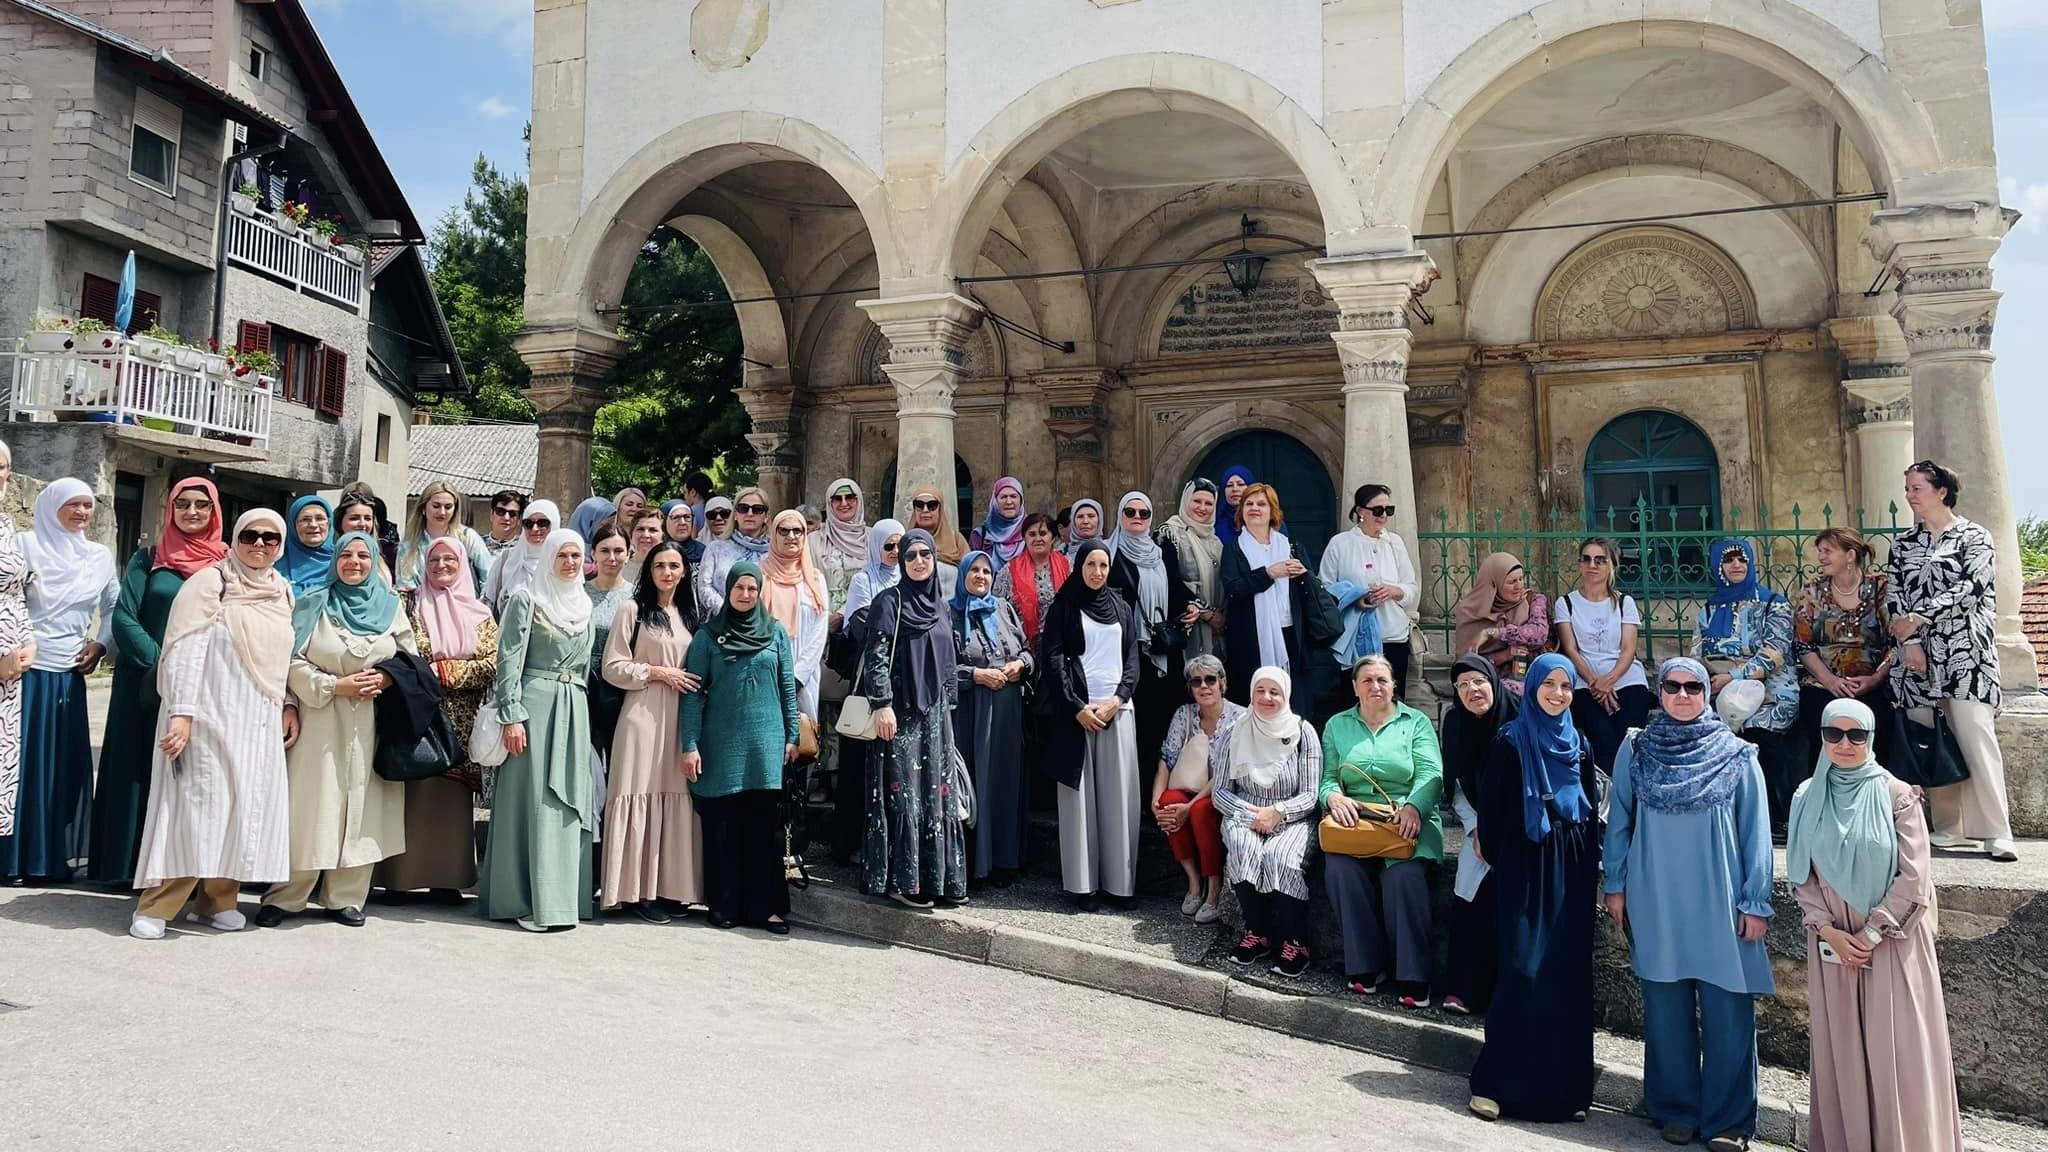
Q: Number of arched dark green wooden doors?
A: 1